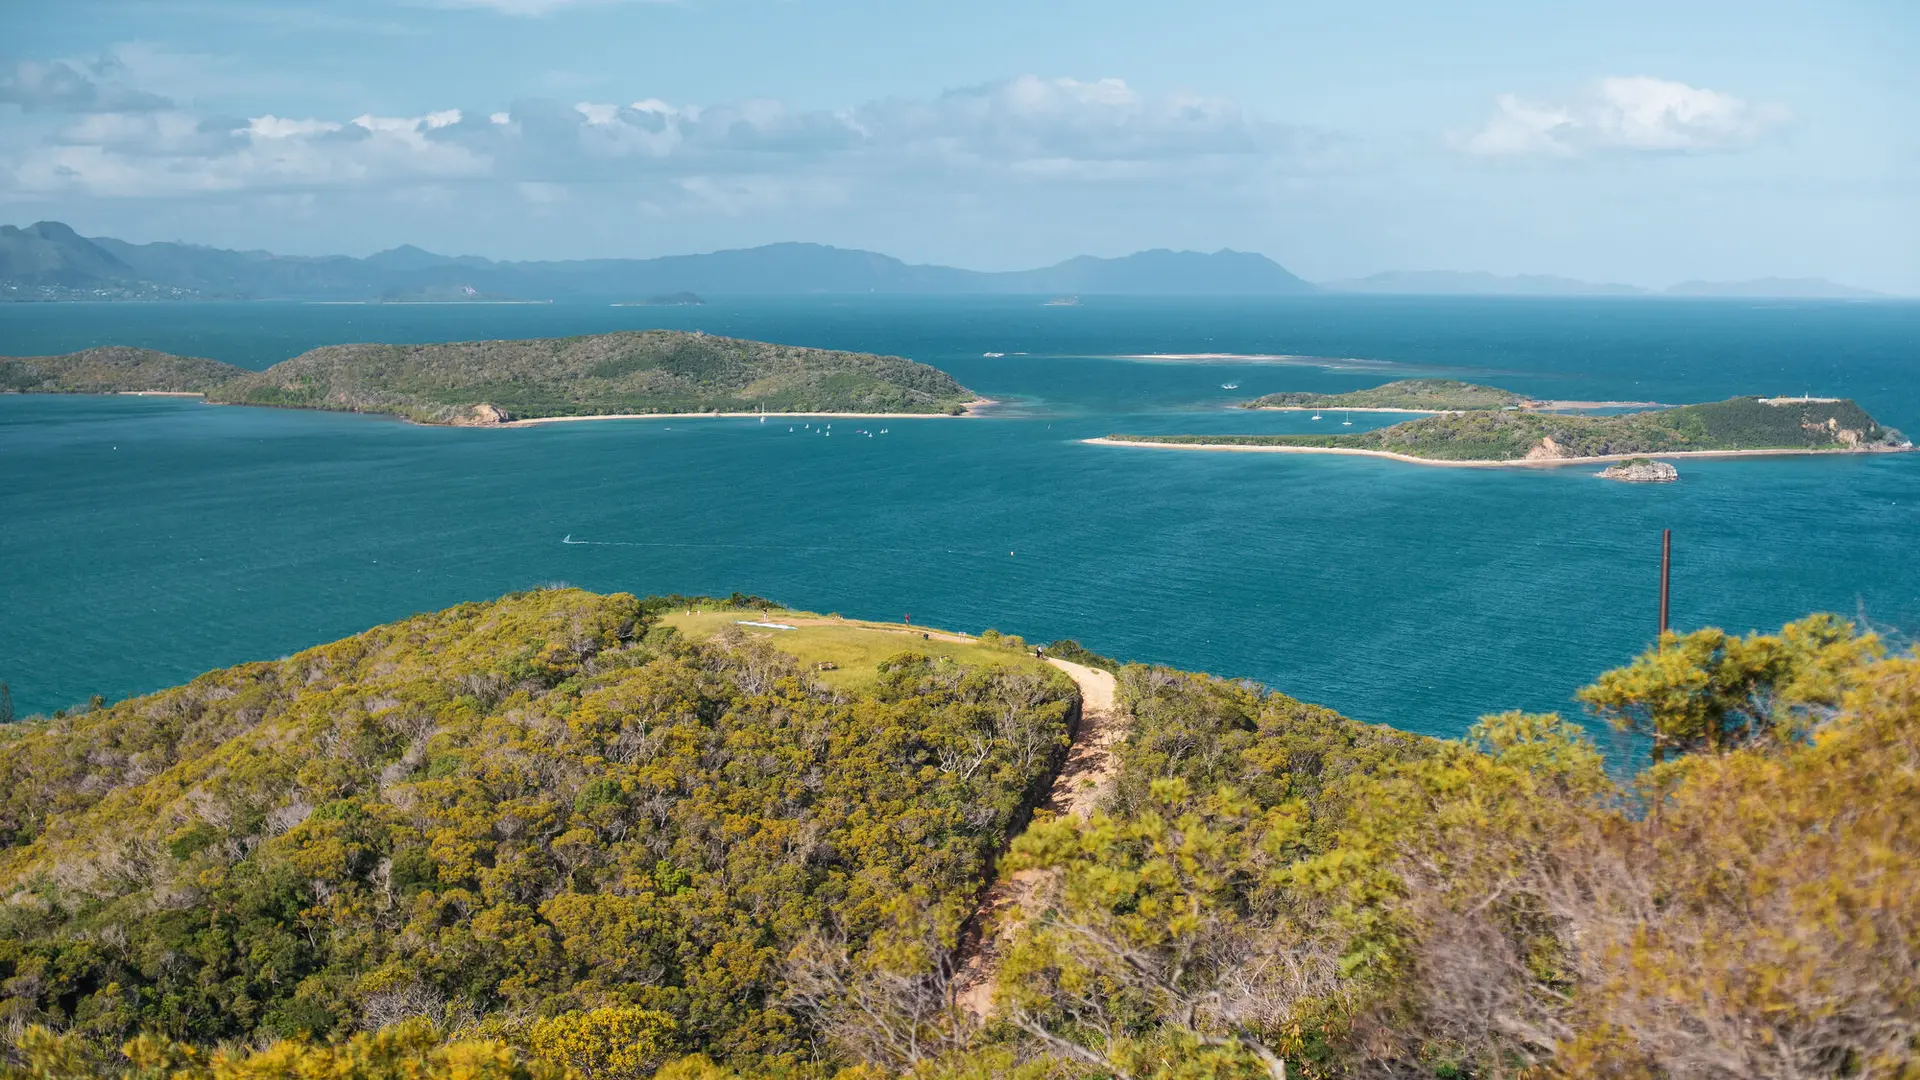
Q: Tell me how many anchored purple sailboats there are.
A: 0